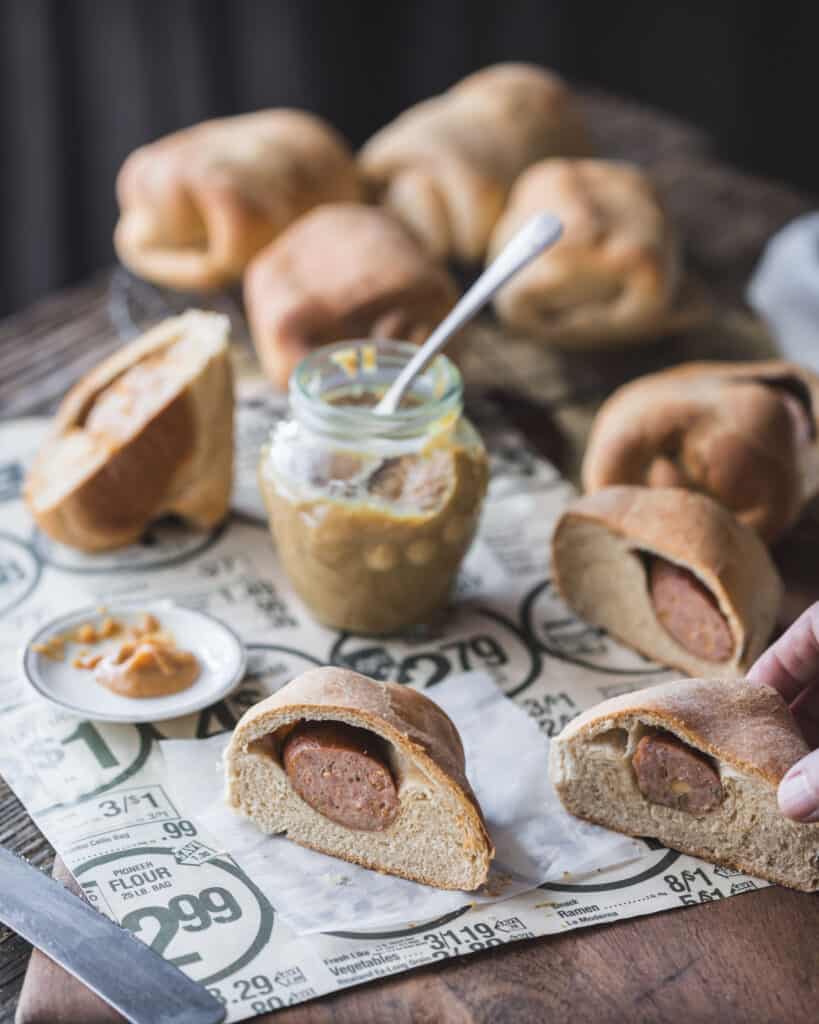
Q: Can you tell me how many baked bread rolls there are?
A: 9